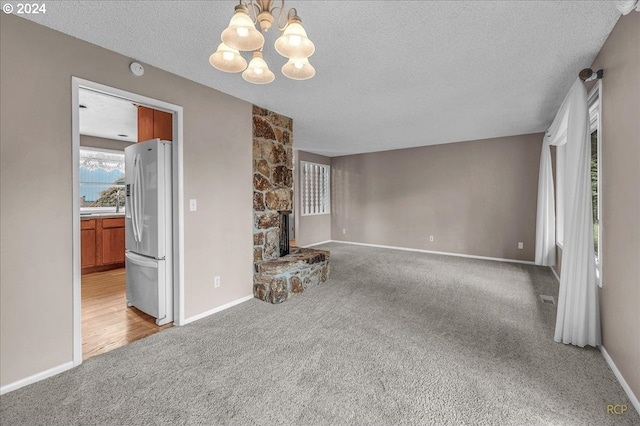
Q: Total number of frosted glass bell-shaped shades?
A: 5